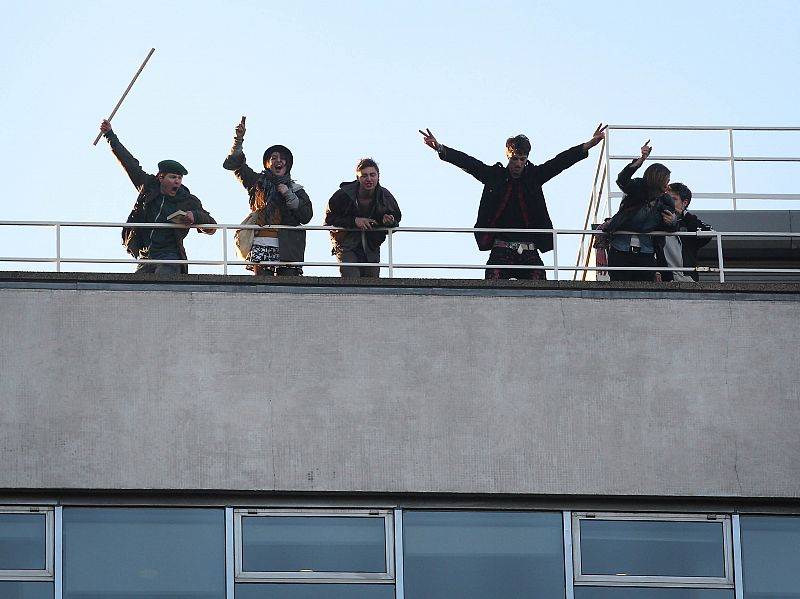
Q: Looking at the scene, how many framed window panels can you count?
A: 3